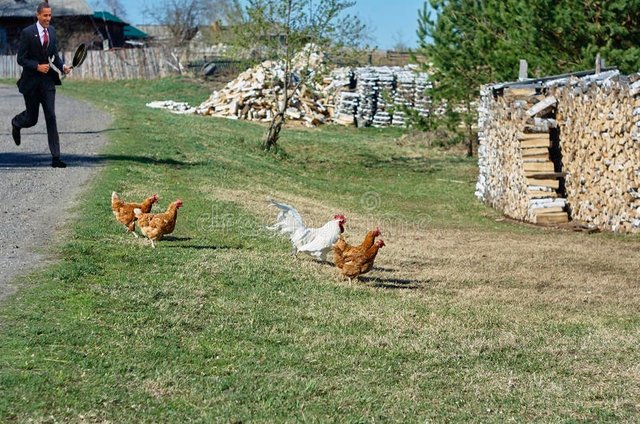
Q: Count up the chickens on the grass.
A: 5